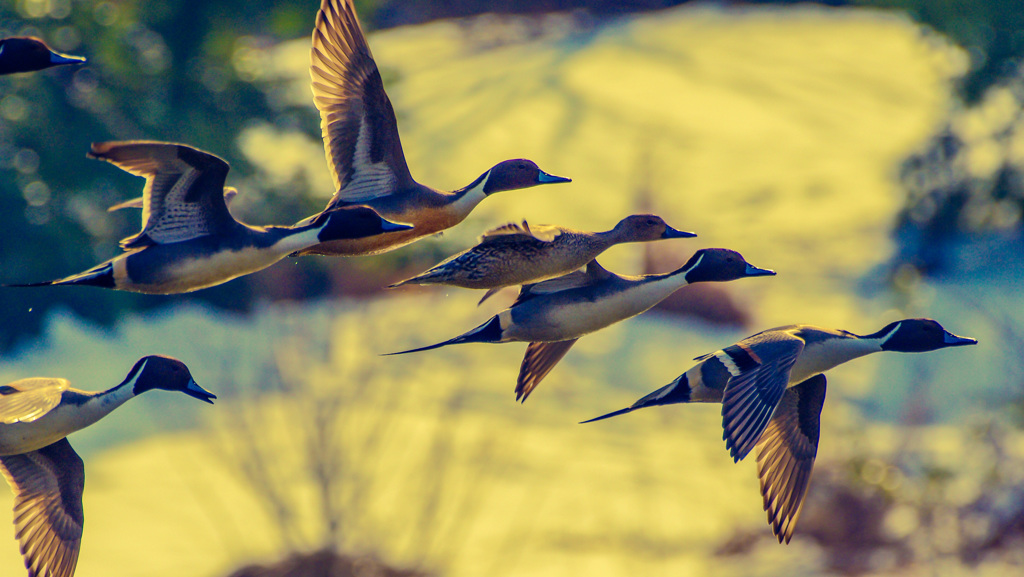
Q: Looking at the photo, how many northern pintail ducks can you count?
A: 7